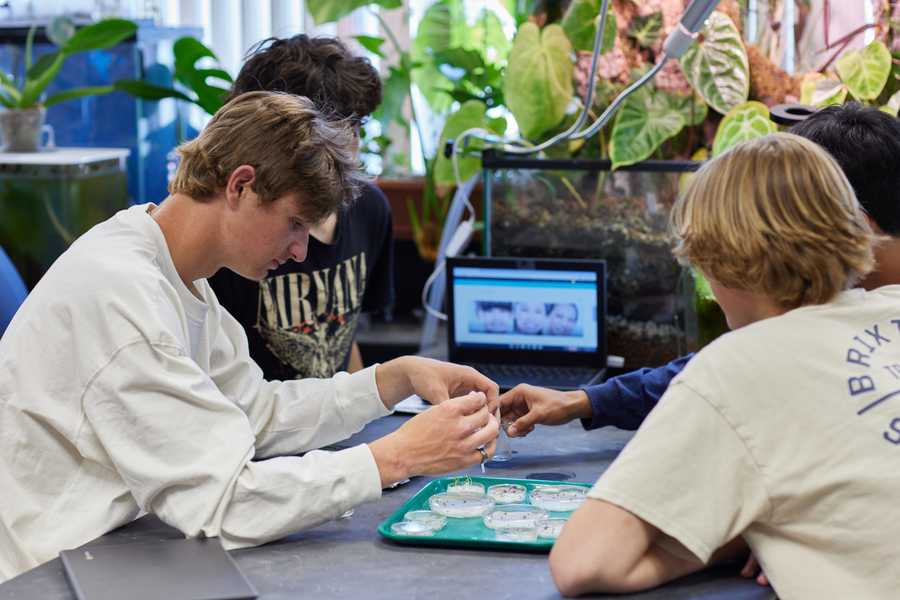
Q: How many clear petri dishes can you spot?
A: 9